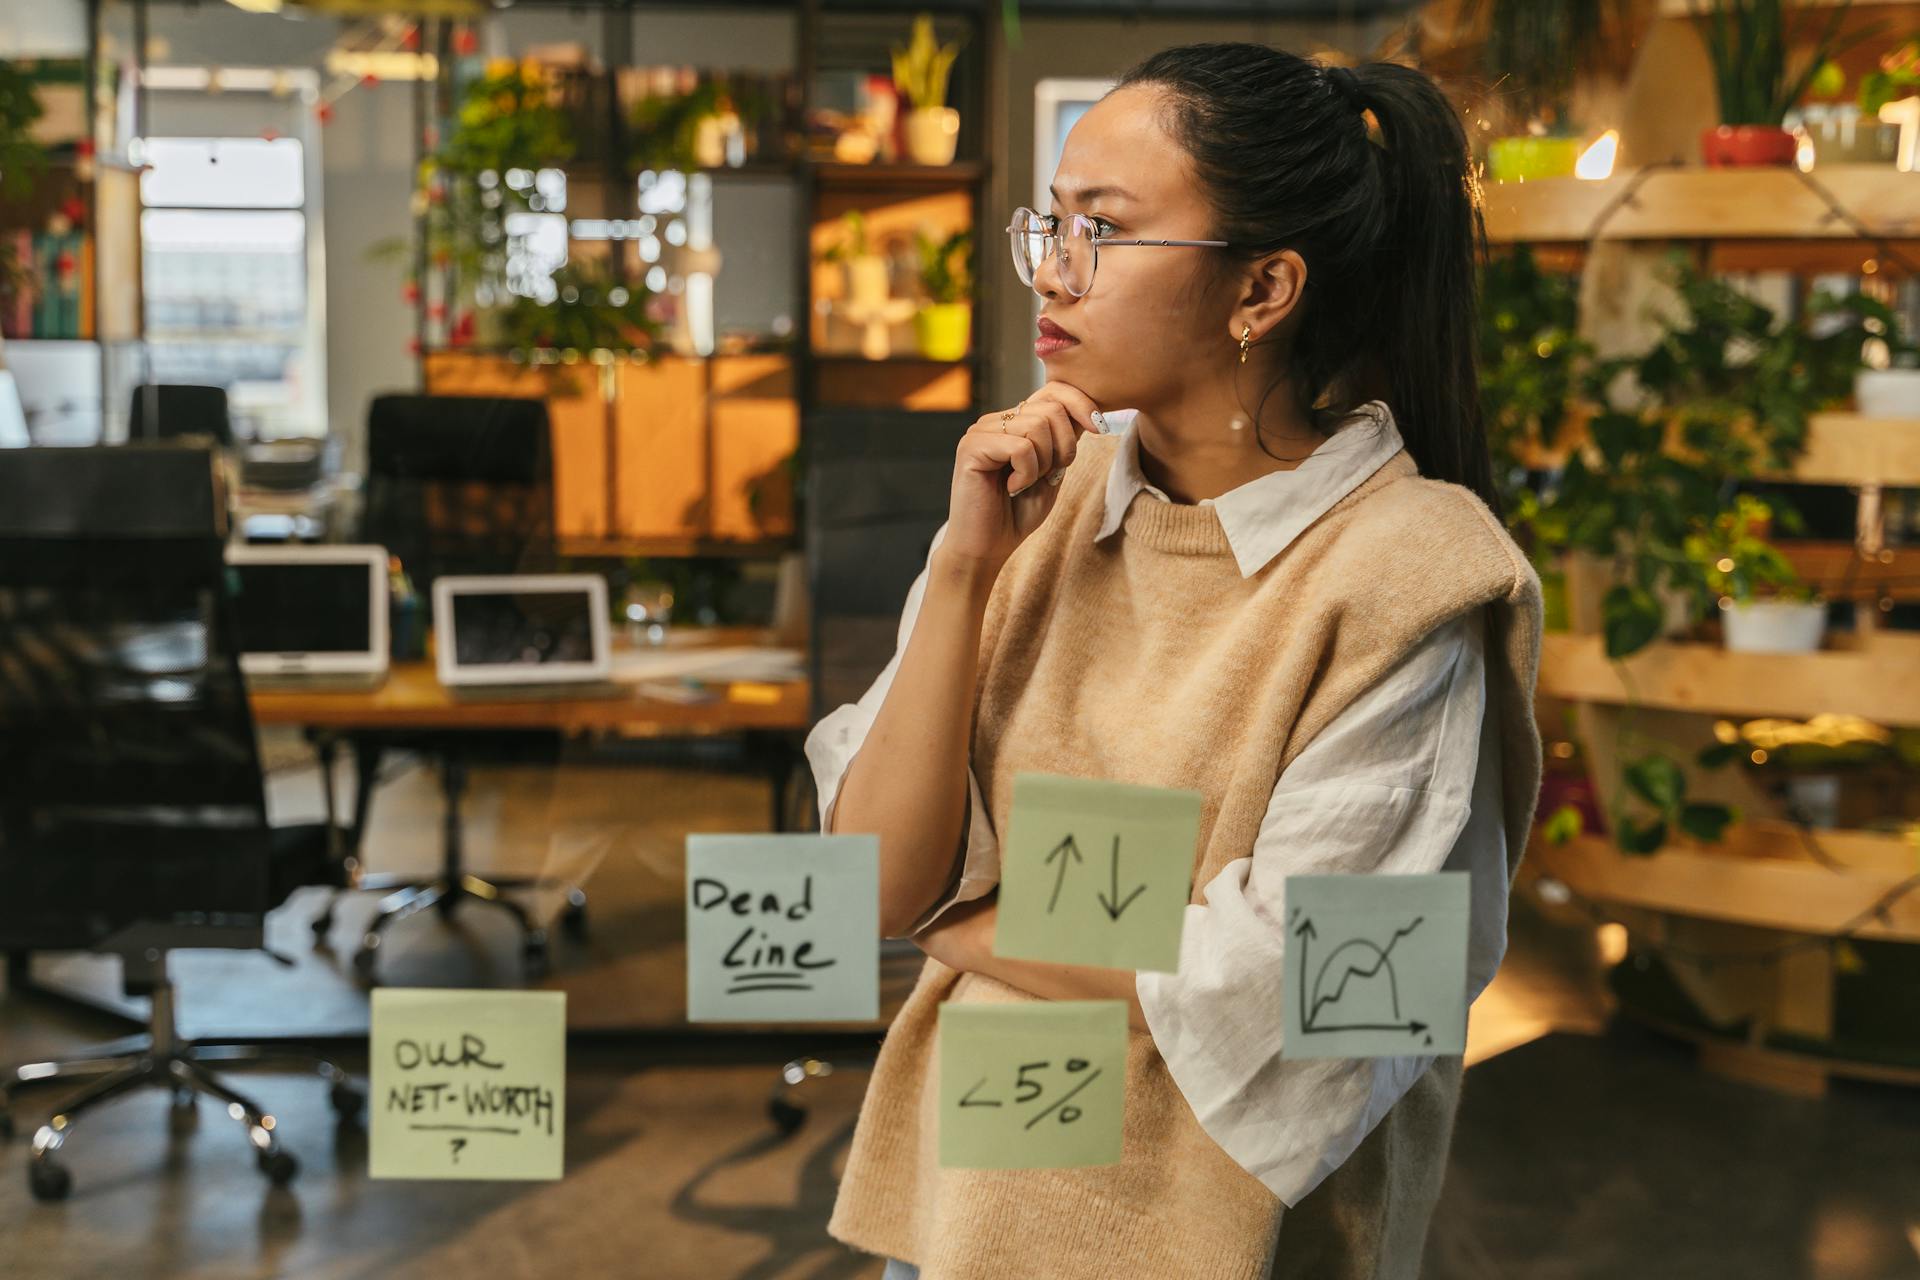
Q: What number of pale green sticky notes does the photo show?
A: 3